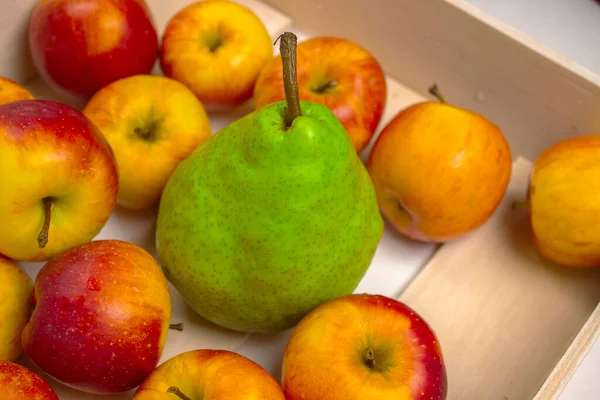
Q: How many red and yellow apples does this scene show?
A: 13